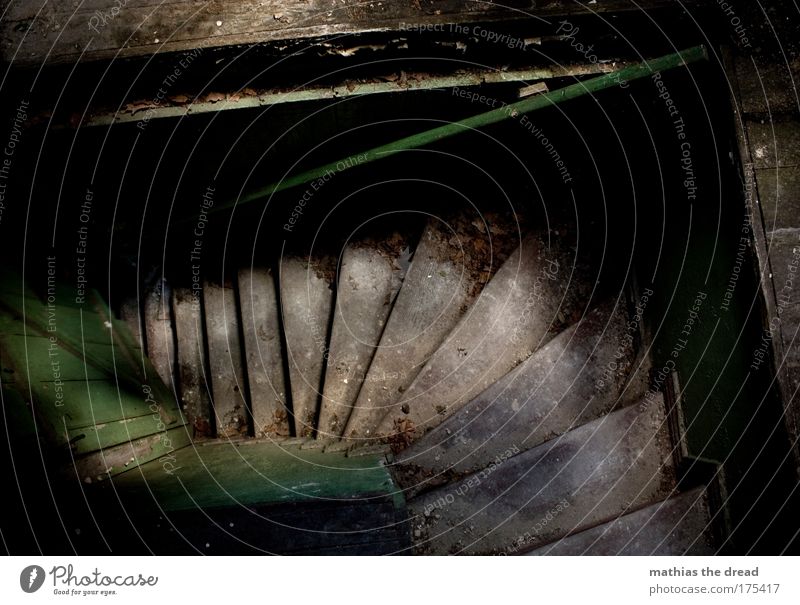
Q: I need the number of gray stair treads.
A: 12